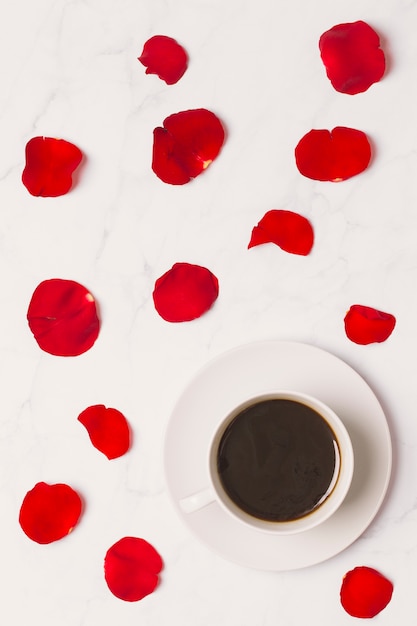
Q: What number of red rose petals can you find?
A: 13